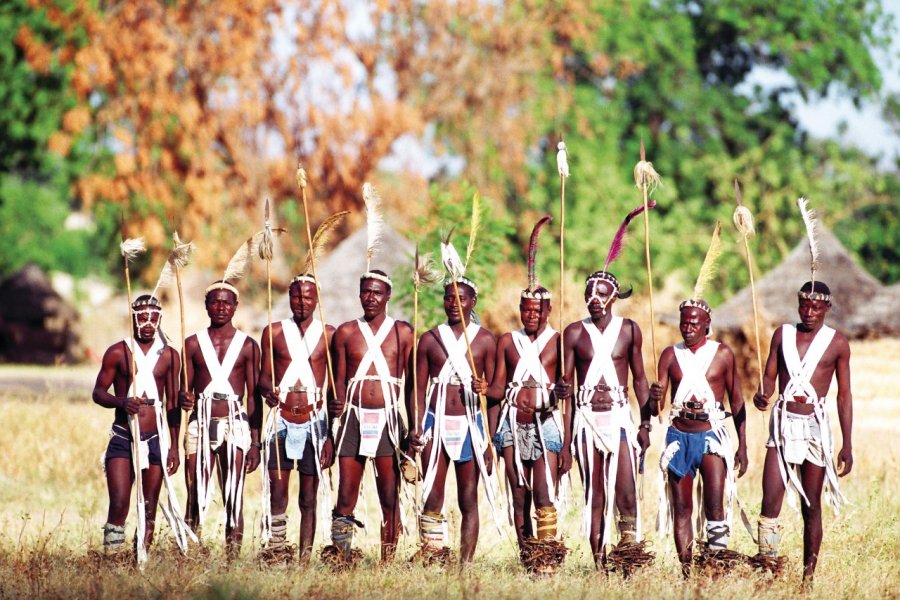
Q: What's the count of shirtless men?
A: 9